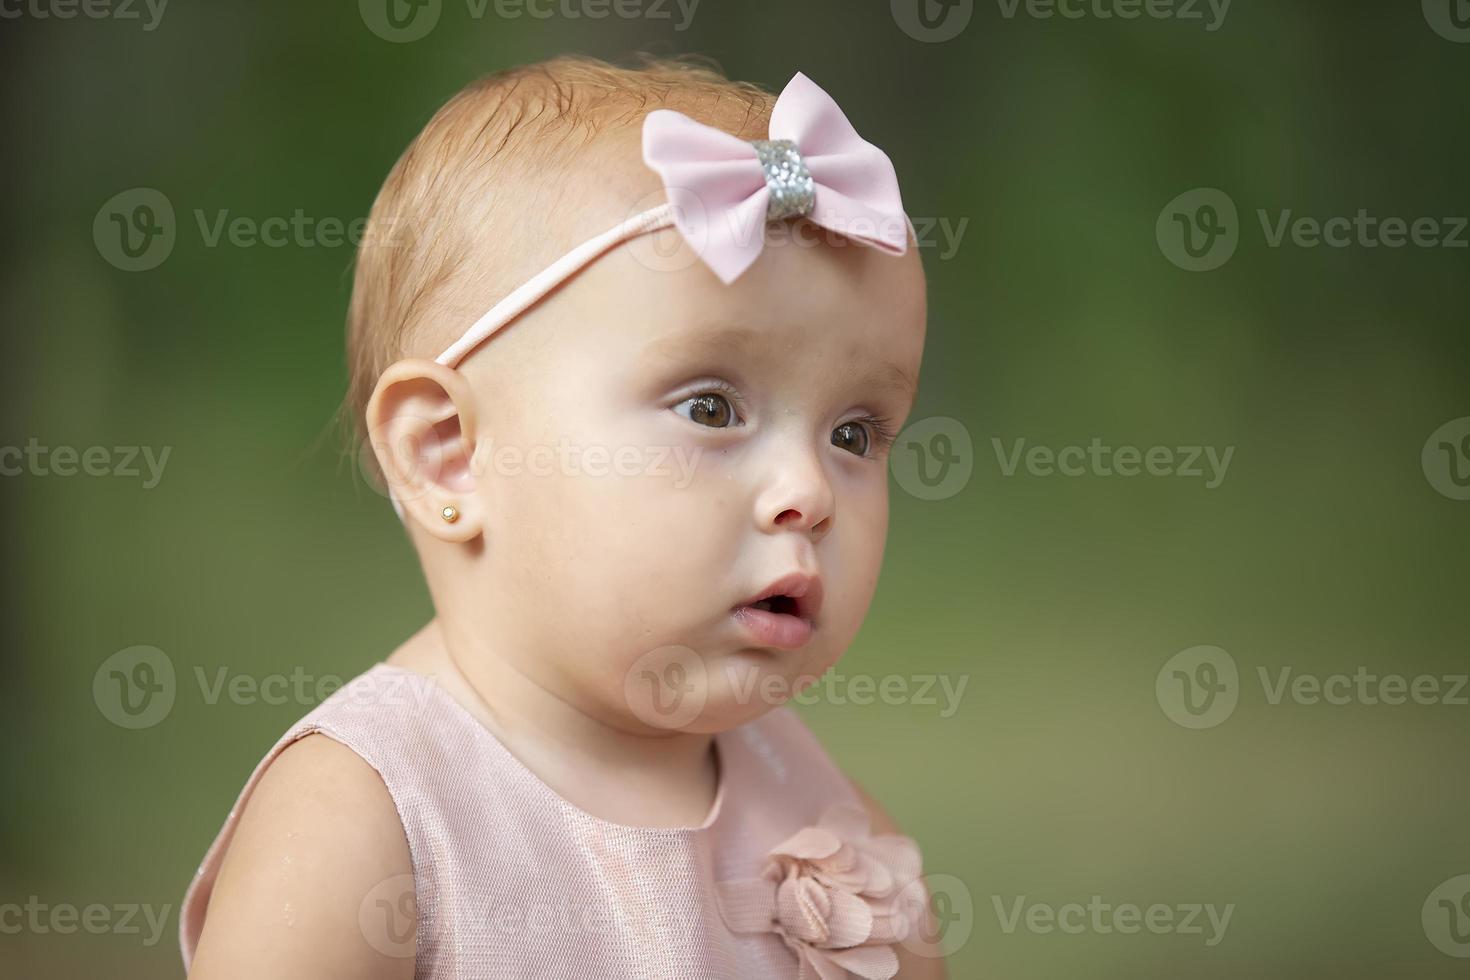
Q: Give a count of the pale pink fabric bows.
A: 1